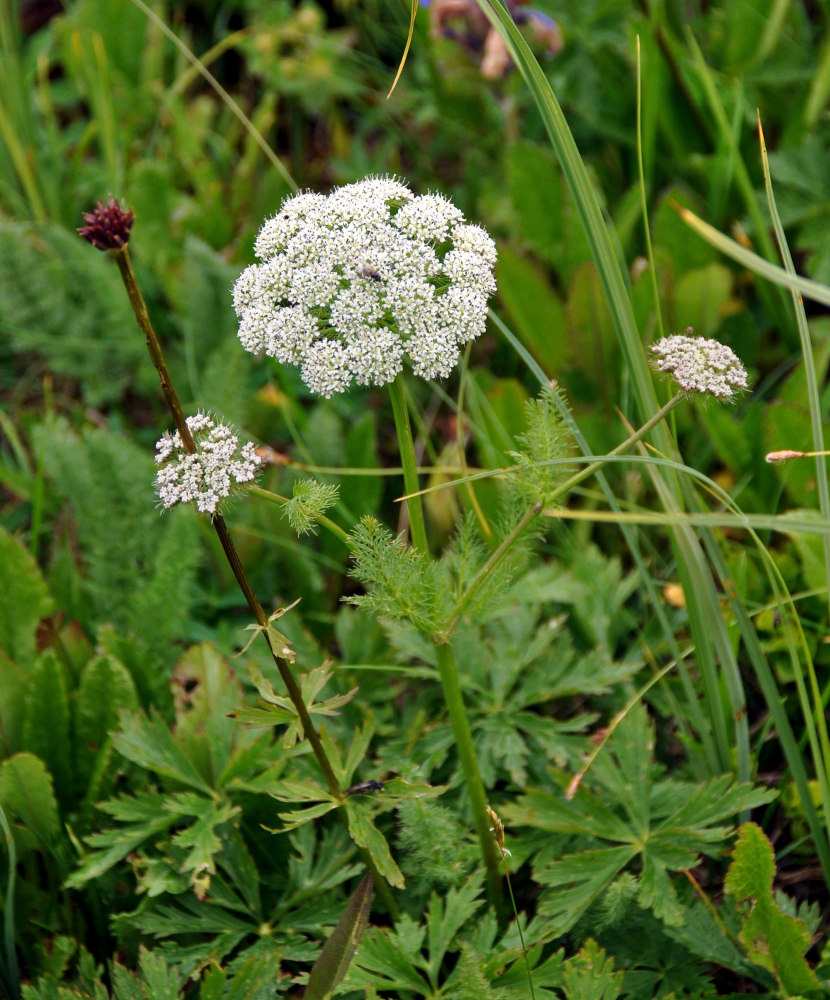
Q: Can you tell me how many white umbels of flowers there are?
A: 3